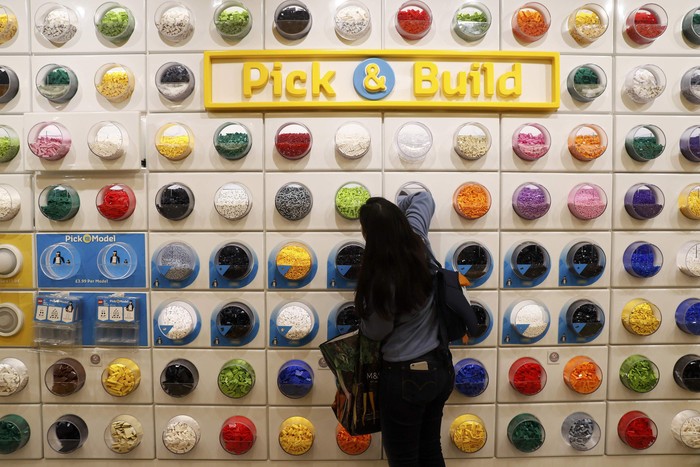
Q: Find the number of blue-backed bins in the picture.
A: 14